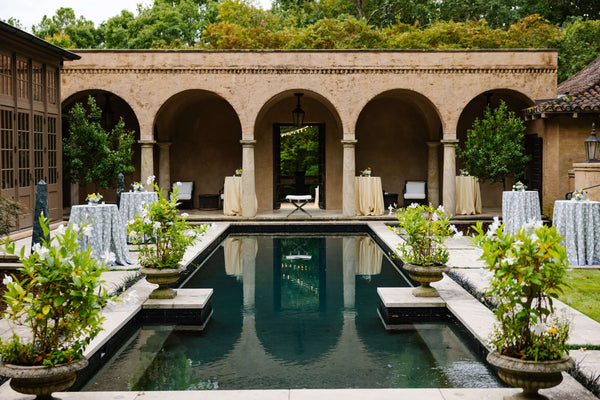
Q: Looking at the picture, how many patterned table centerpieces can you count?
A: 4